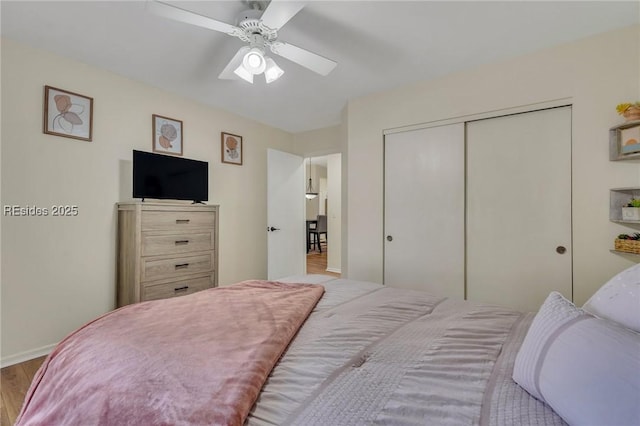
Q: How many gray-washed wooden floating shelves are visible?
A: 3